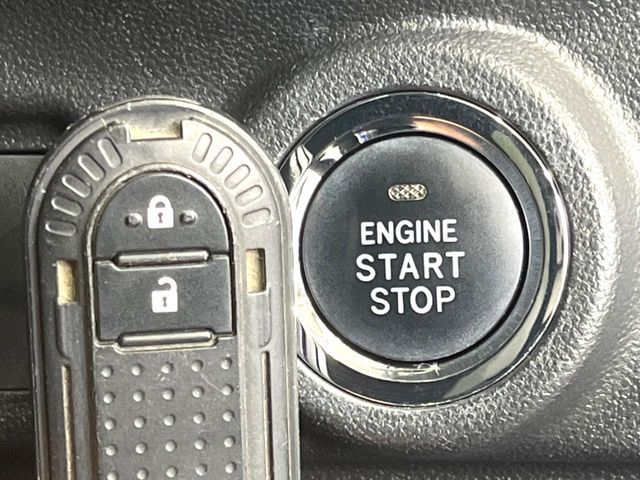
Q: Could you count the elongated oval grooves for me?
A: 10